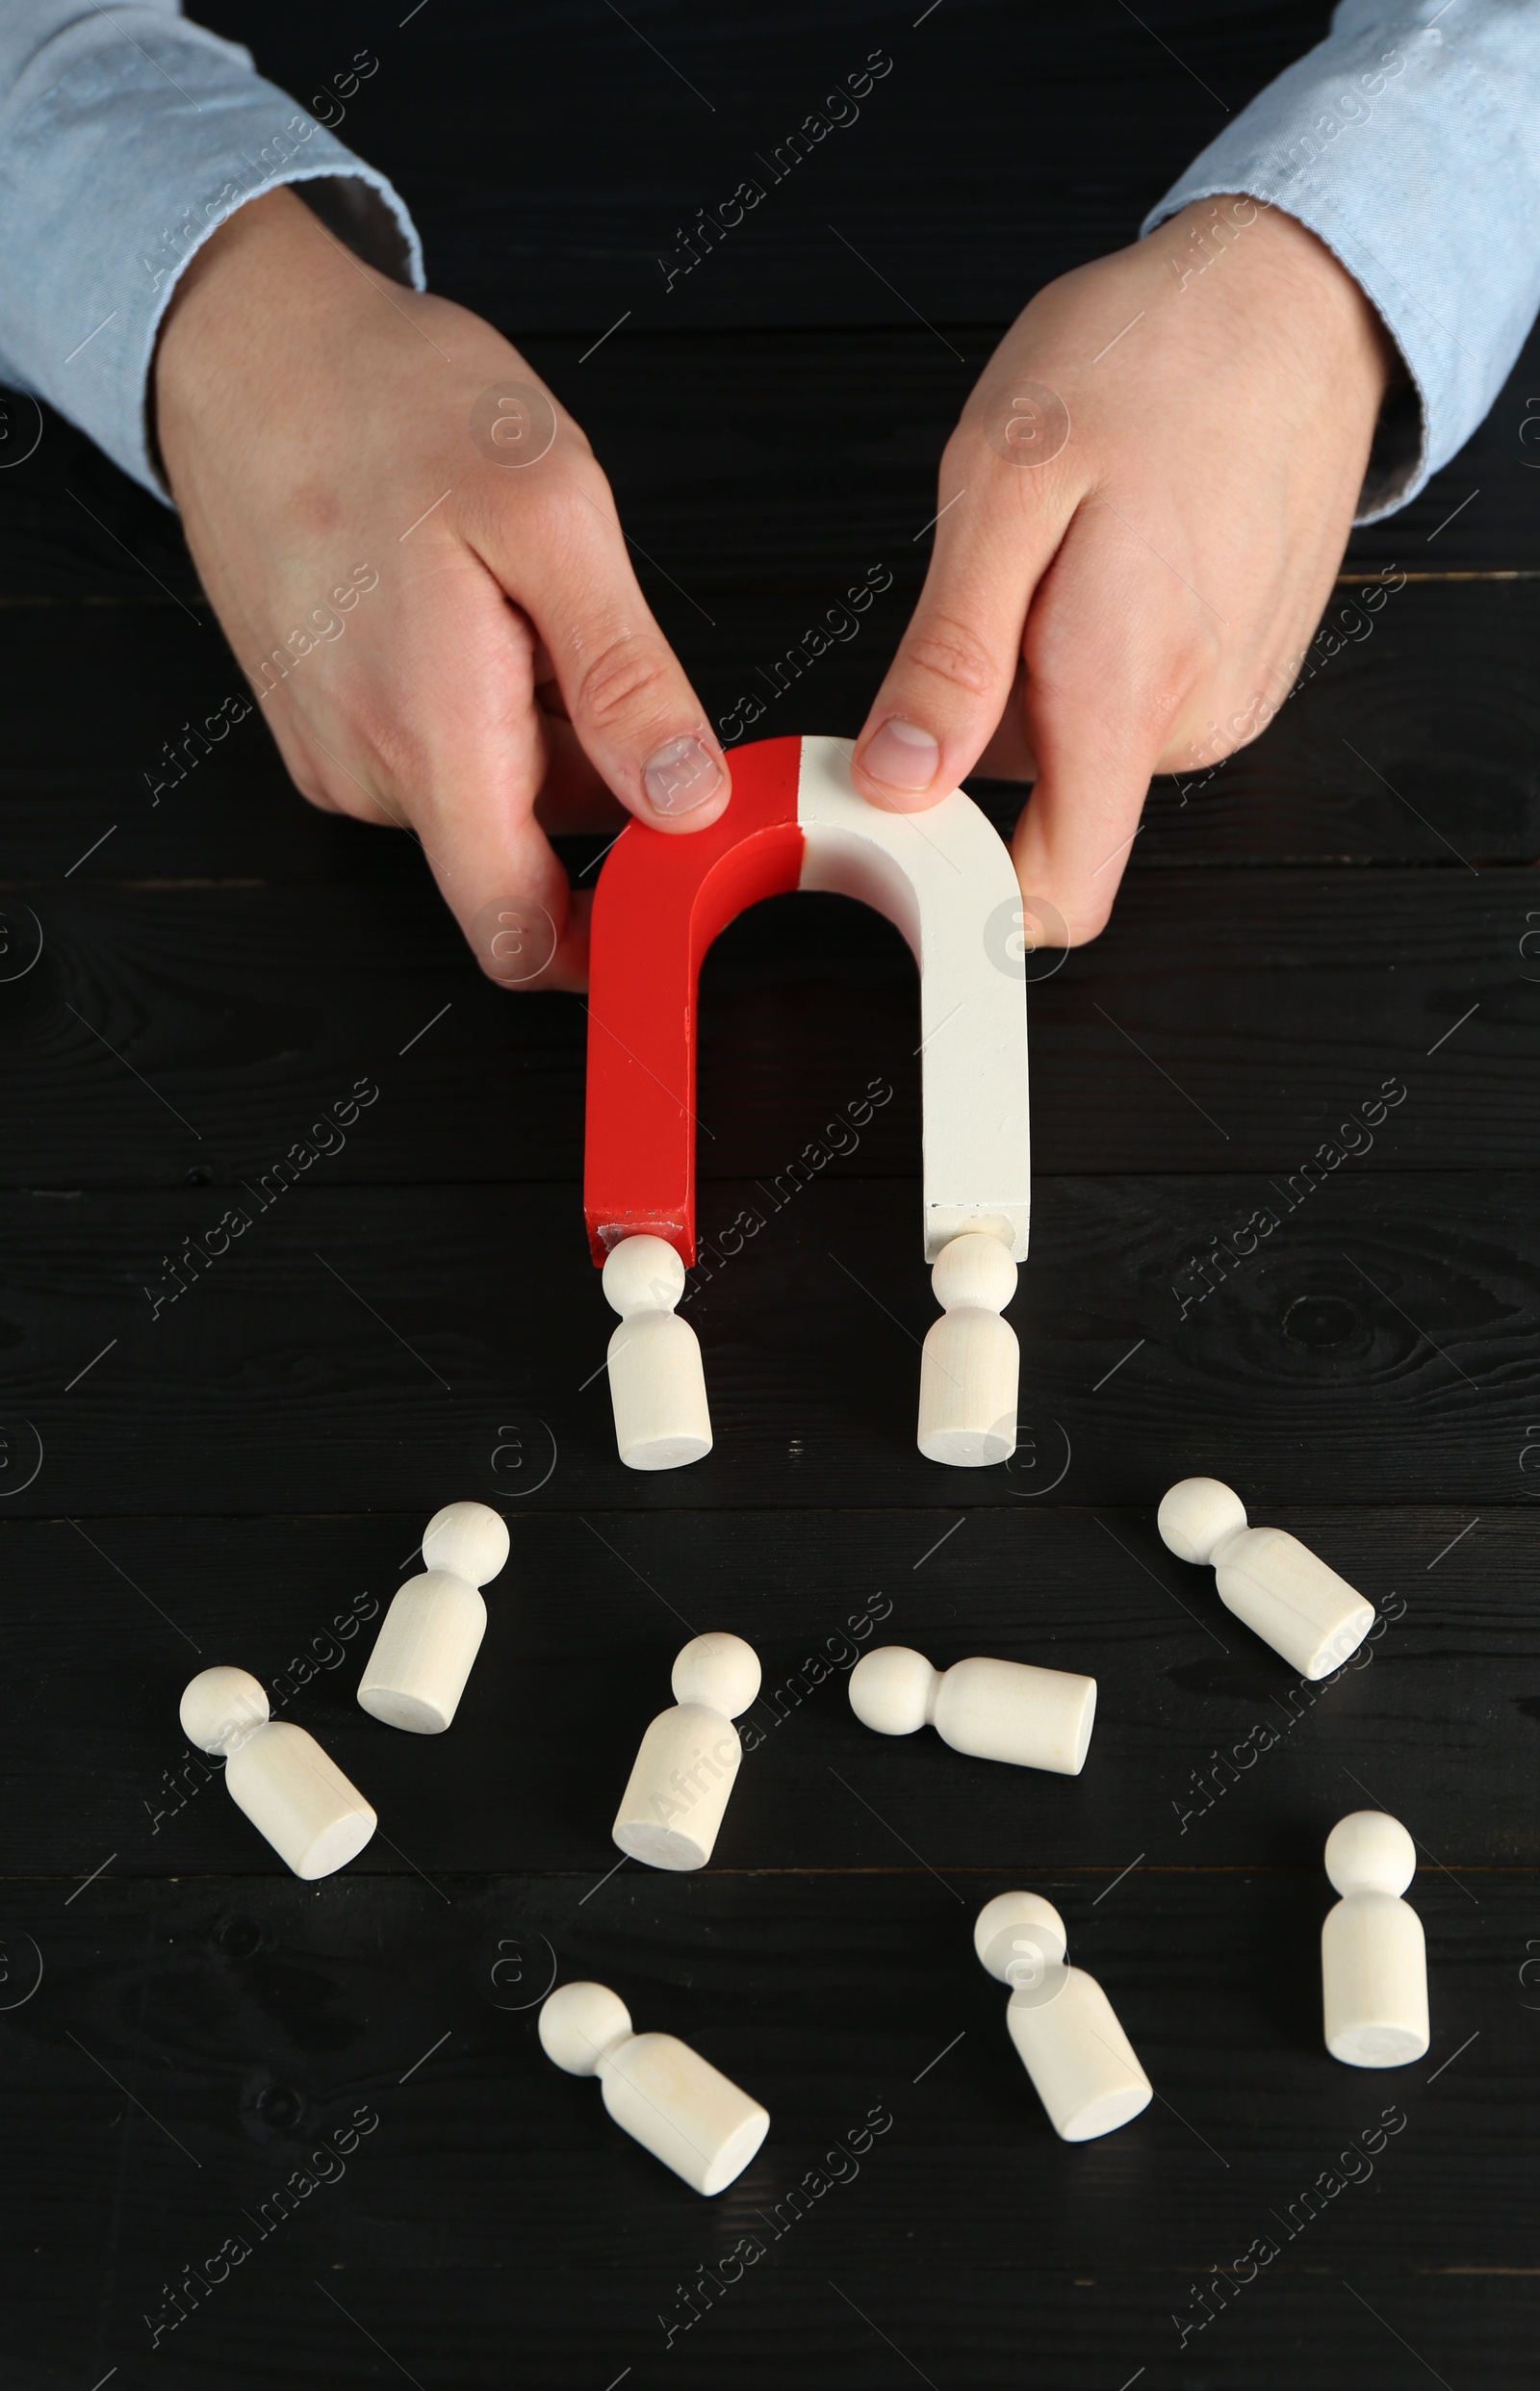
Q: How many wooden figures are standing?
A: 0